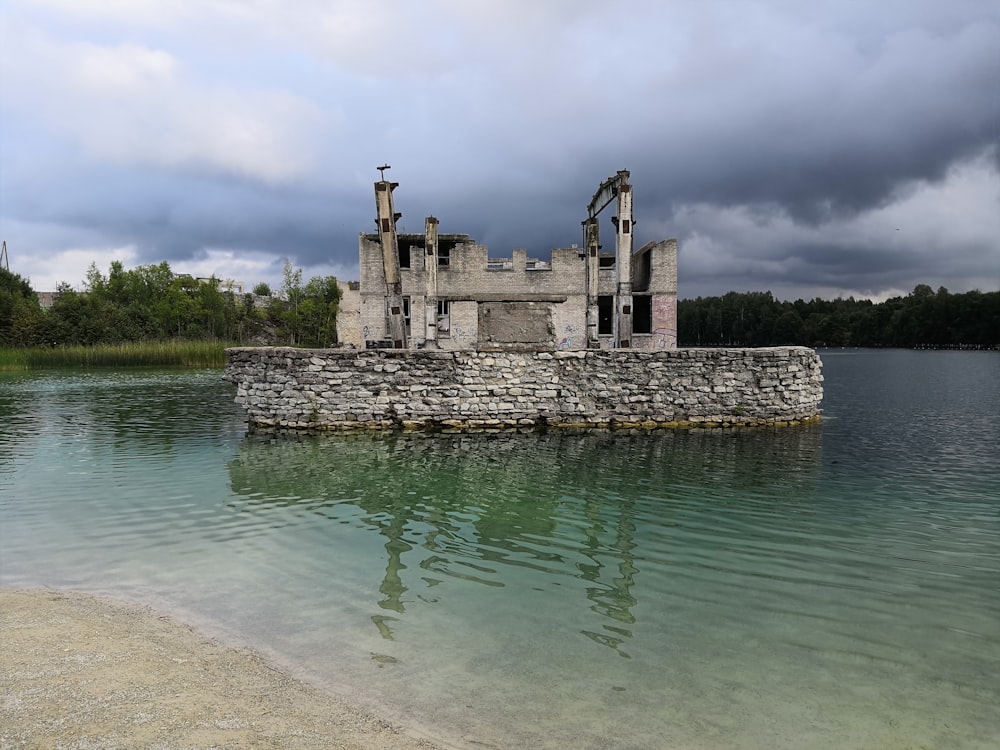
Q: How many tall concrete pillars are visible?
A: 4